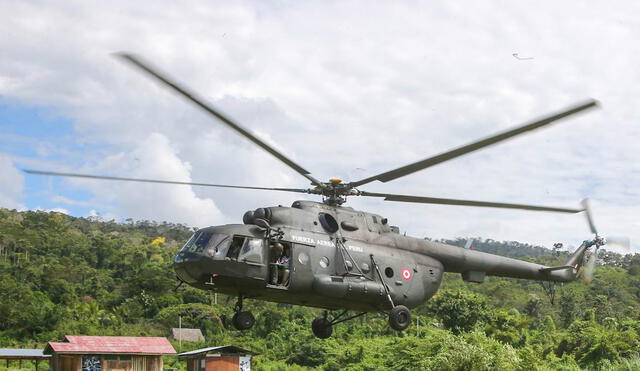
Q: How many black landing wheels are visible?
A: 3